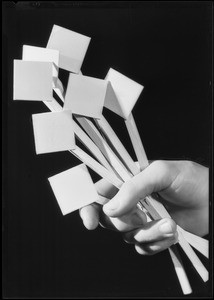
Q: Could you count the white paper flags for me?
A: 7